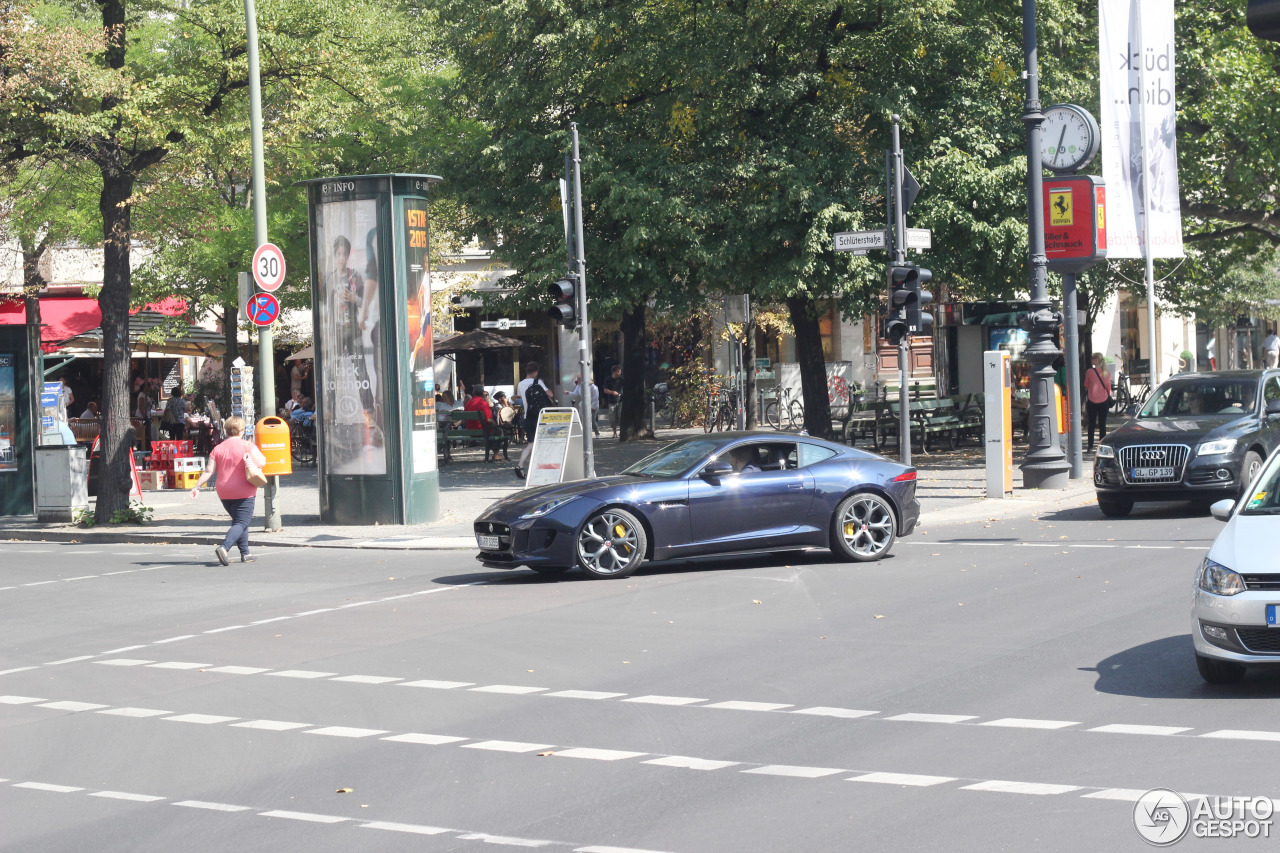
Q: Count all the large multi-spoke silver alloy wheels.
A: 2